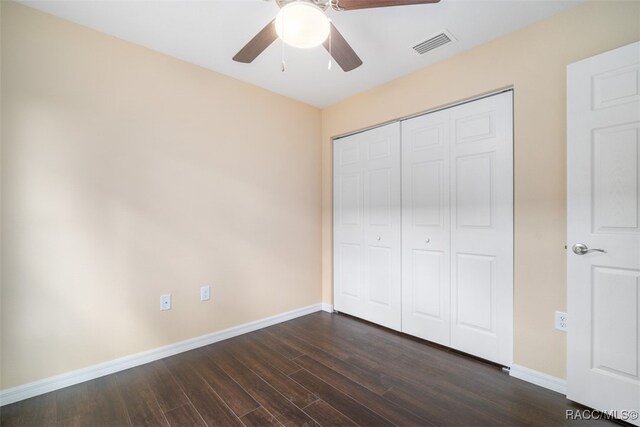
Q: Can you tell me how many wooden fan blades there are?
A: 3